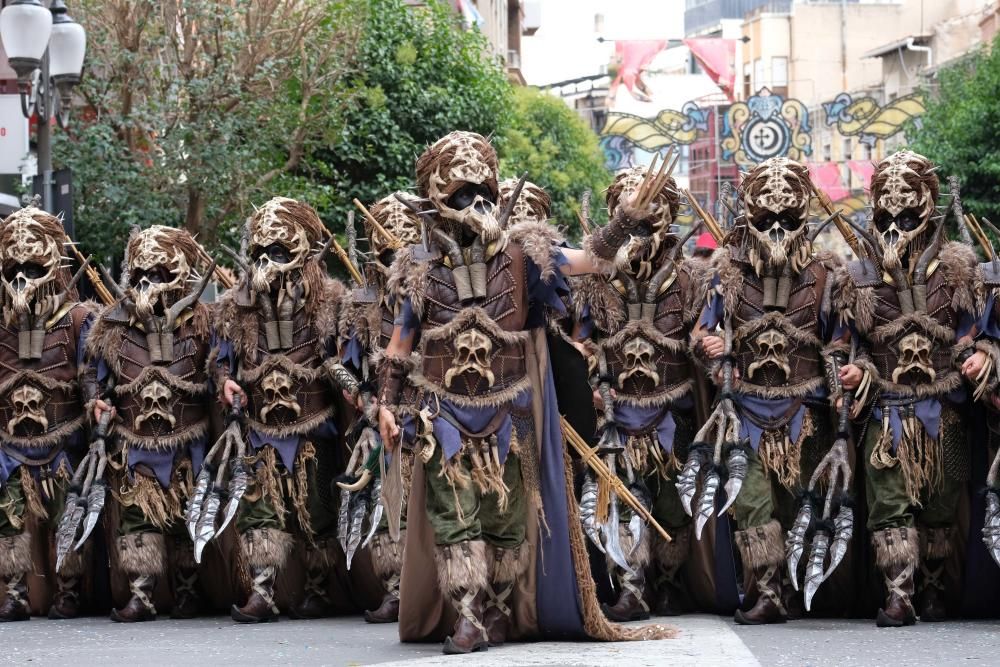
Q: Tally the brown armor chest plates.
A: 7